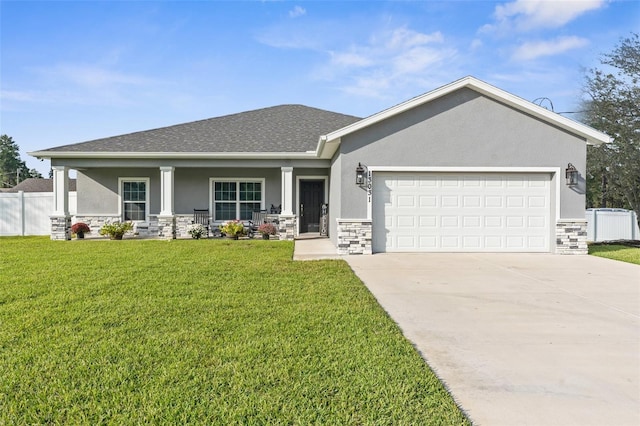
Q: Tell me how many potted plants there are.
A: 5